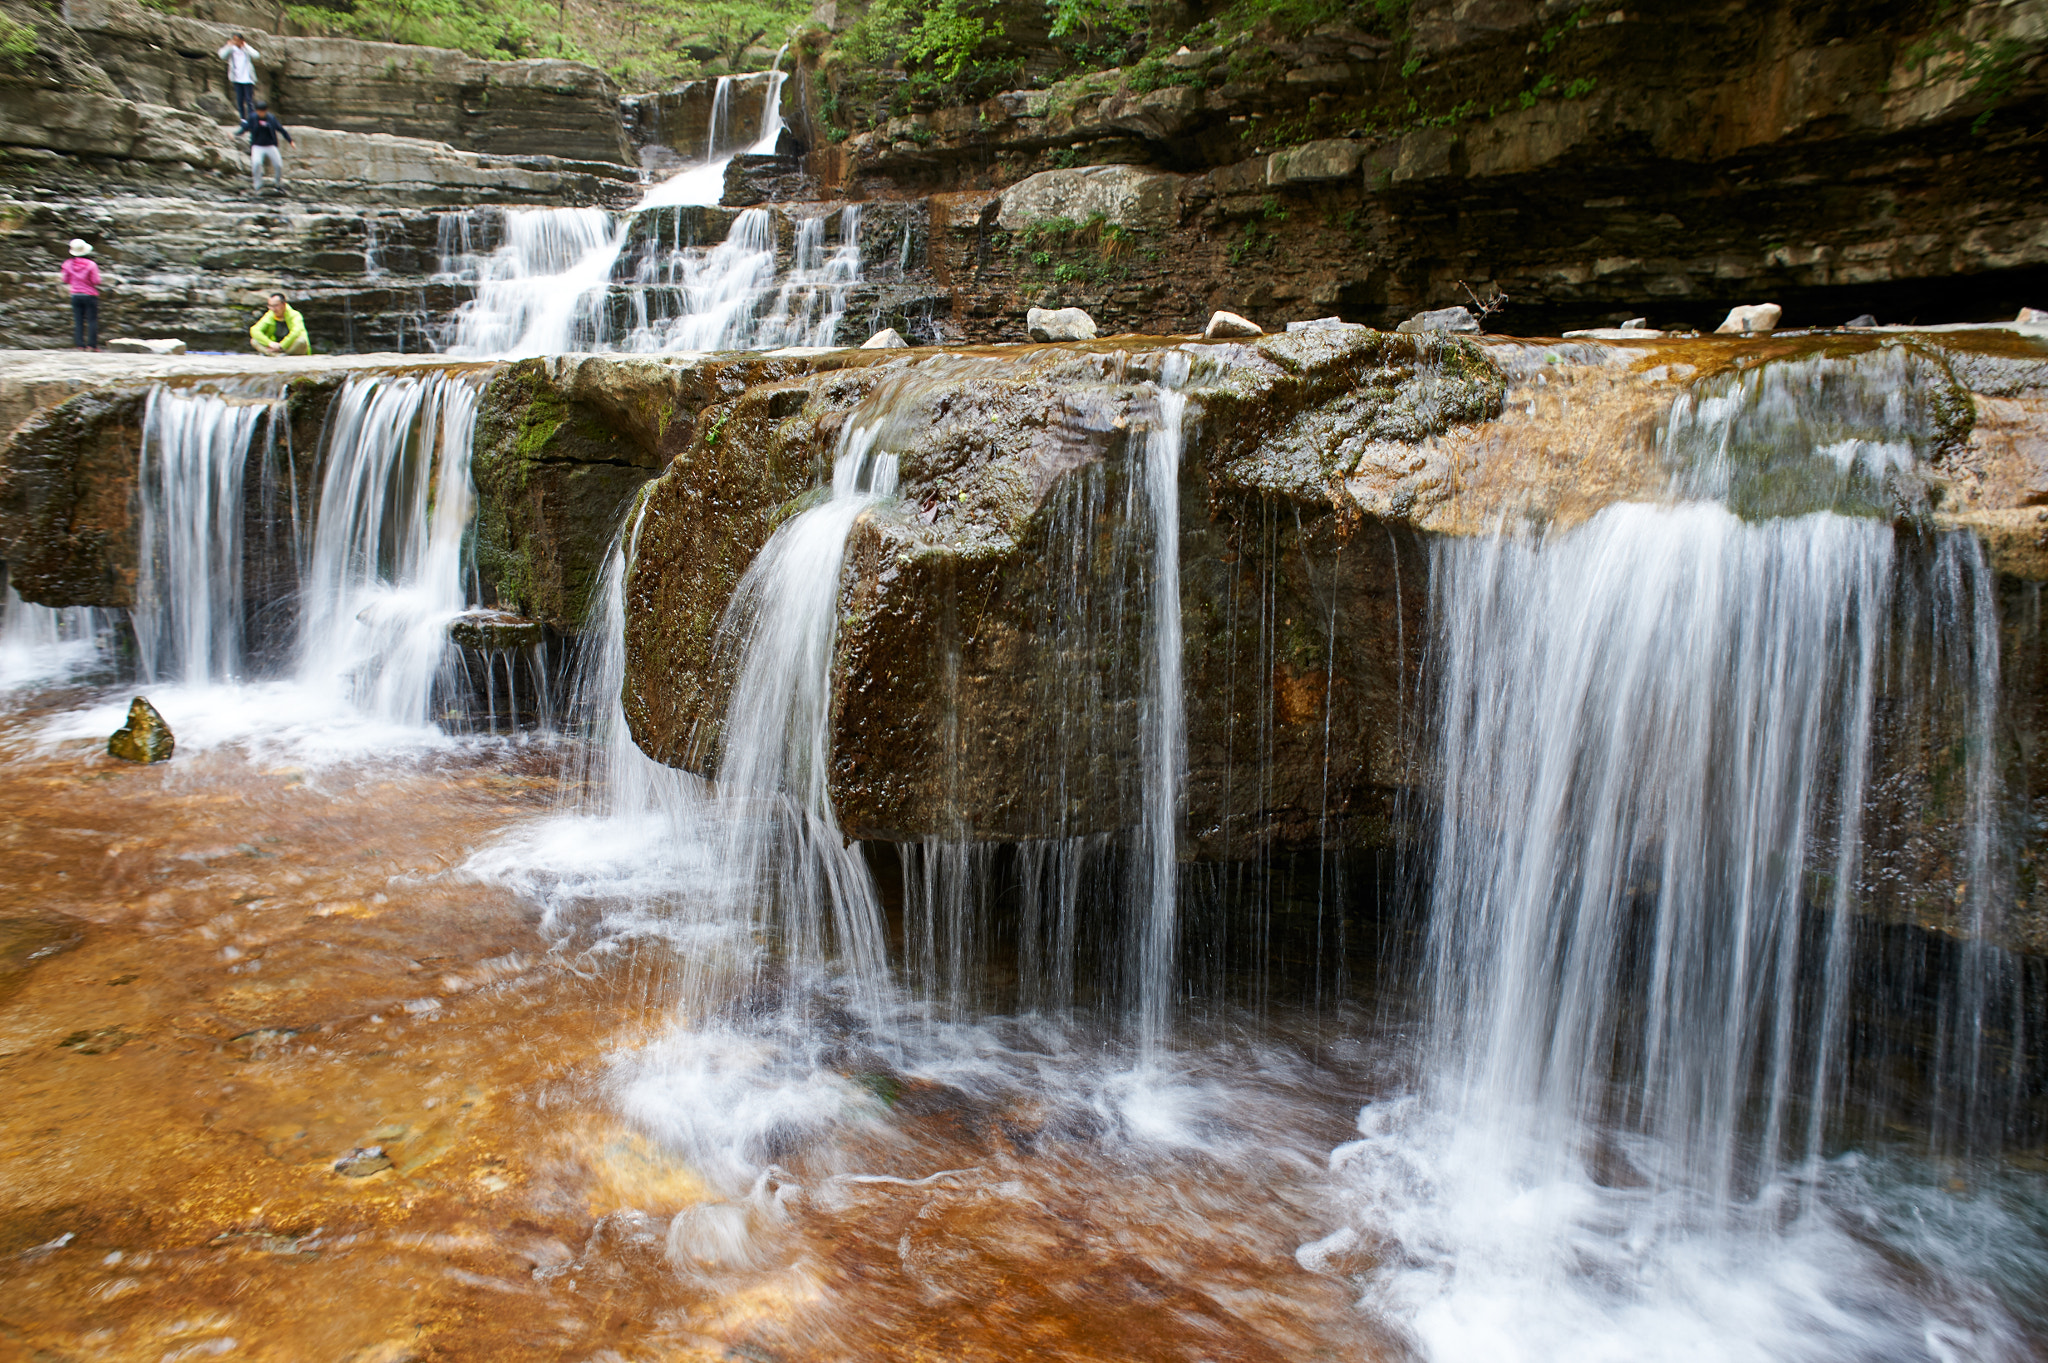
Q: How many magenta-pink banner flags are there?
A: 0